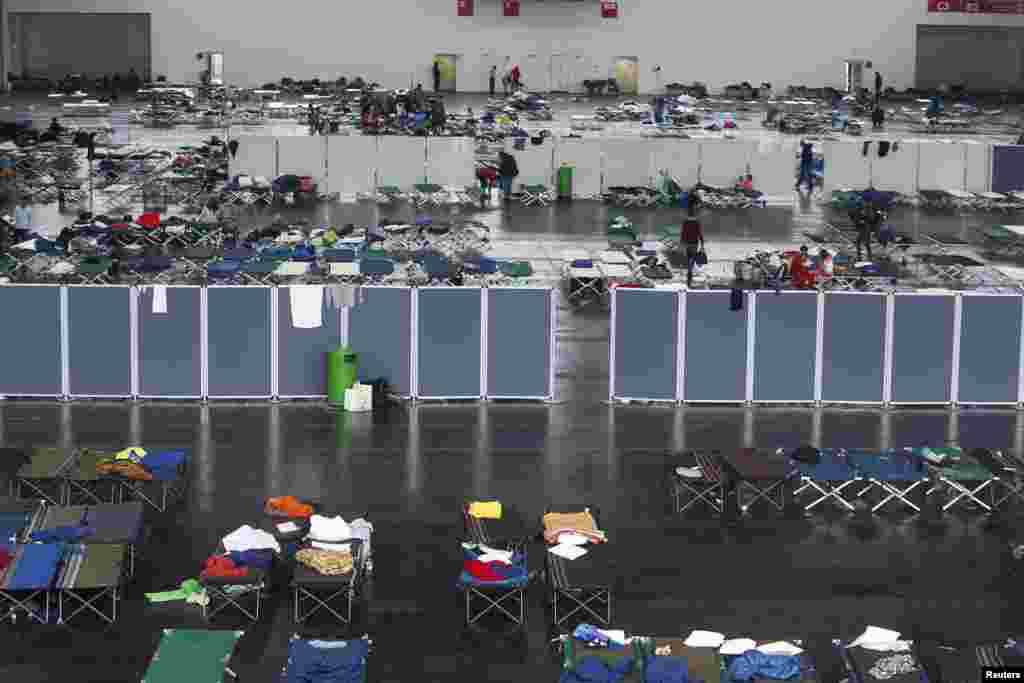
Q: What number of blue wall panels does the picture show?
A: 14